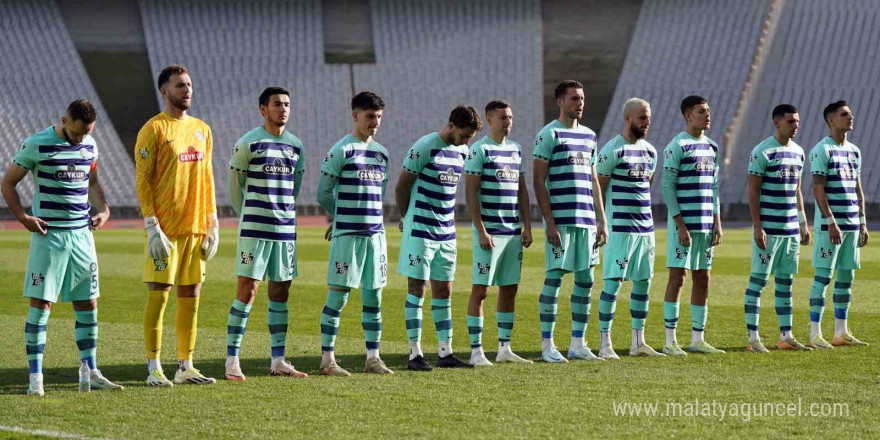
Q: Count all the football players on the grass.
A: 11